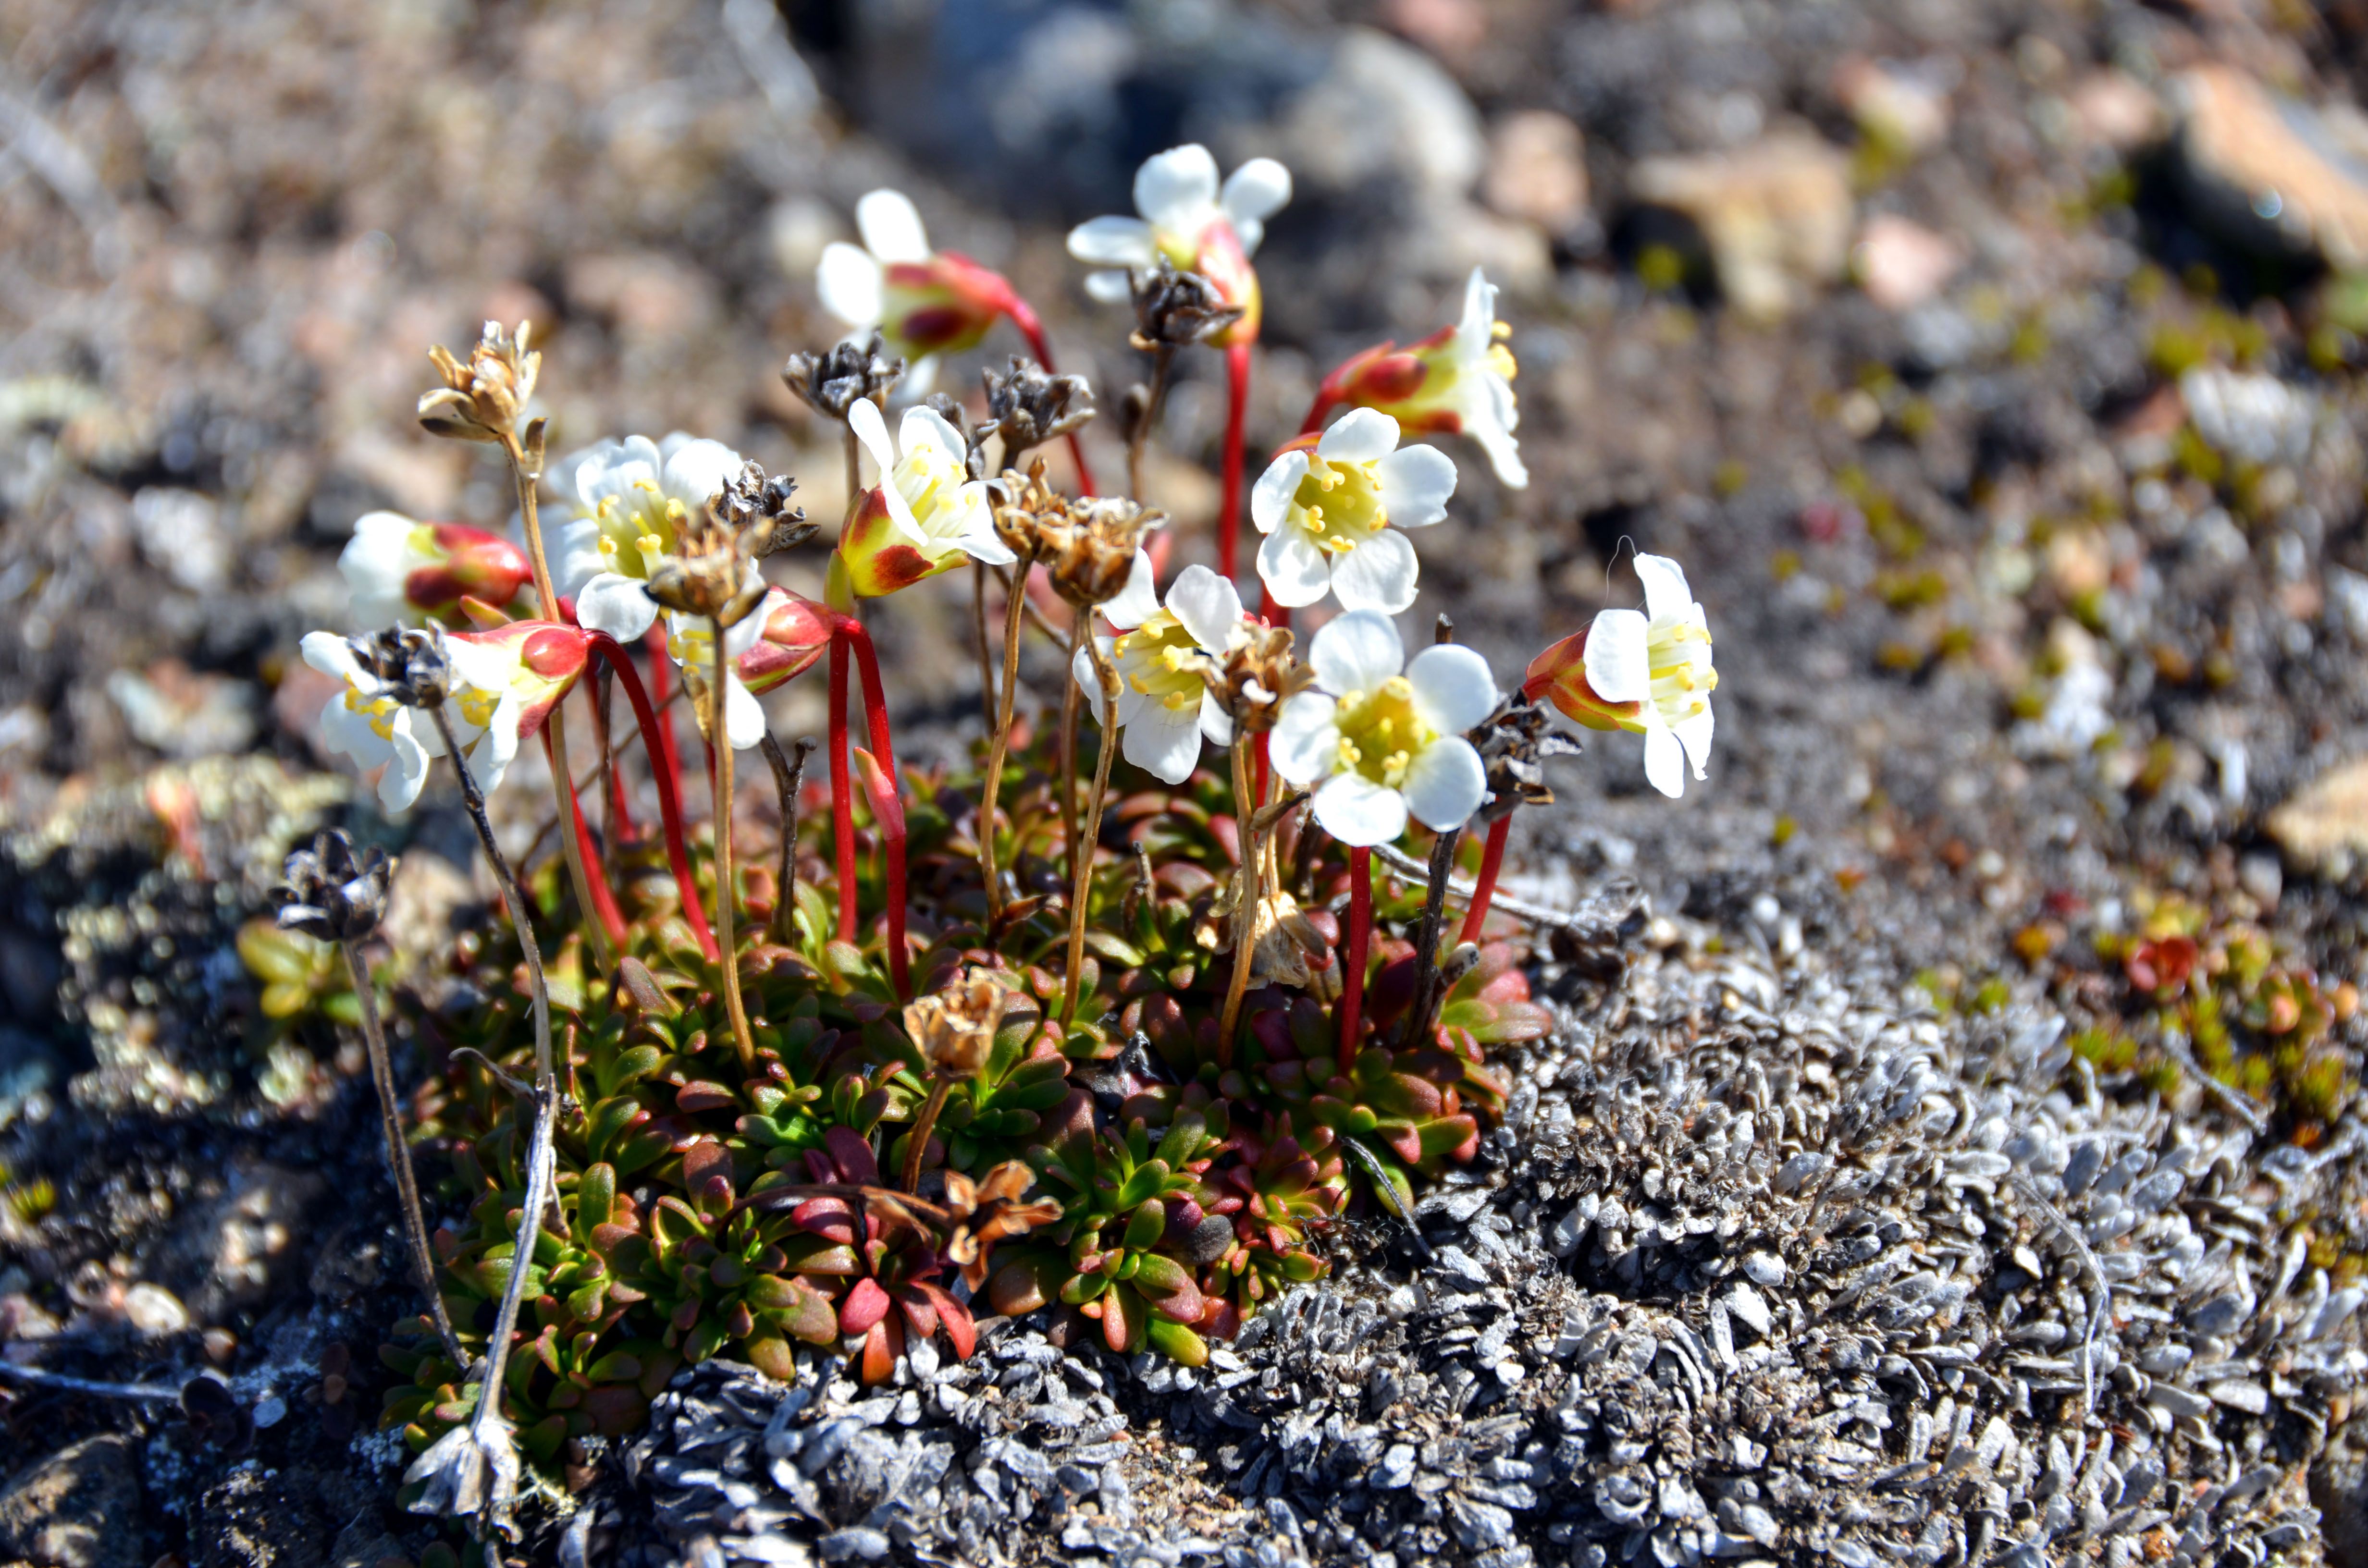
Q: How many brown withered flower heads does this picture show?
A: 7